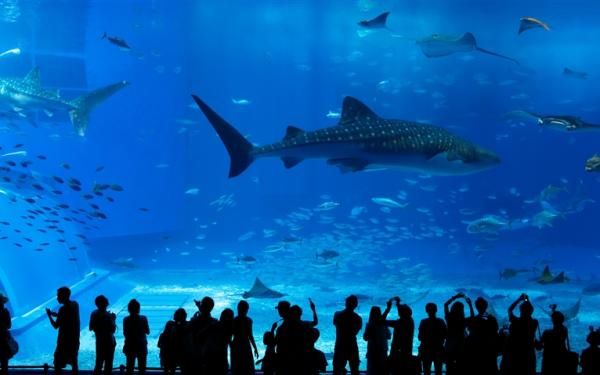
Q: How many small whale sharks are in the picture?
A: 1